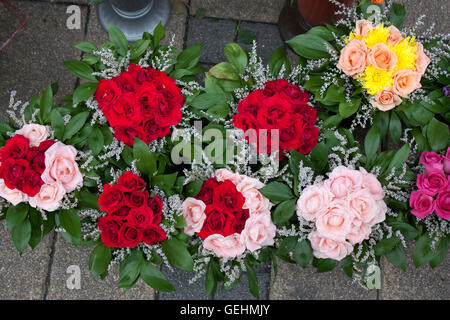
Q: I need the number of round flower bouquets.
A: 8